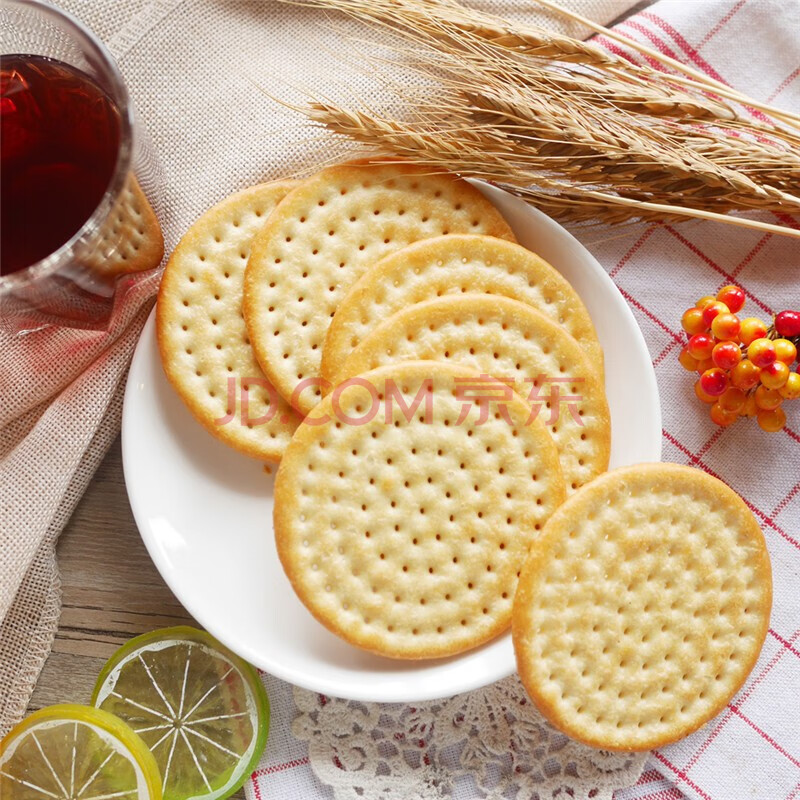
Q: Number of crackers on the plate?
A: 6